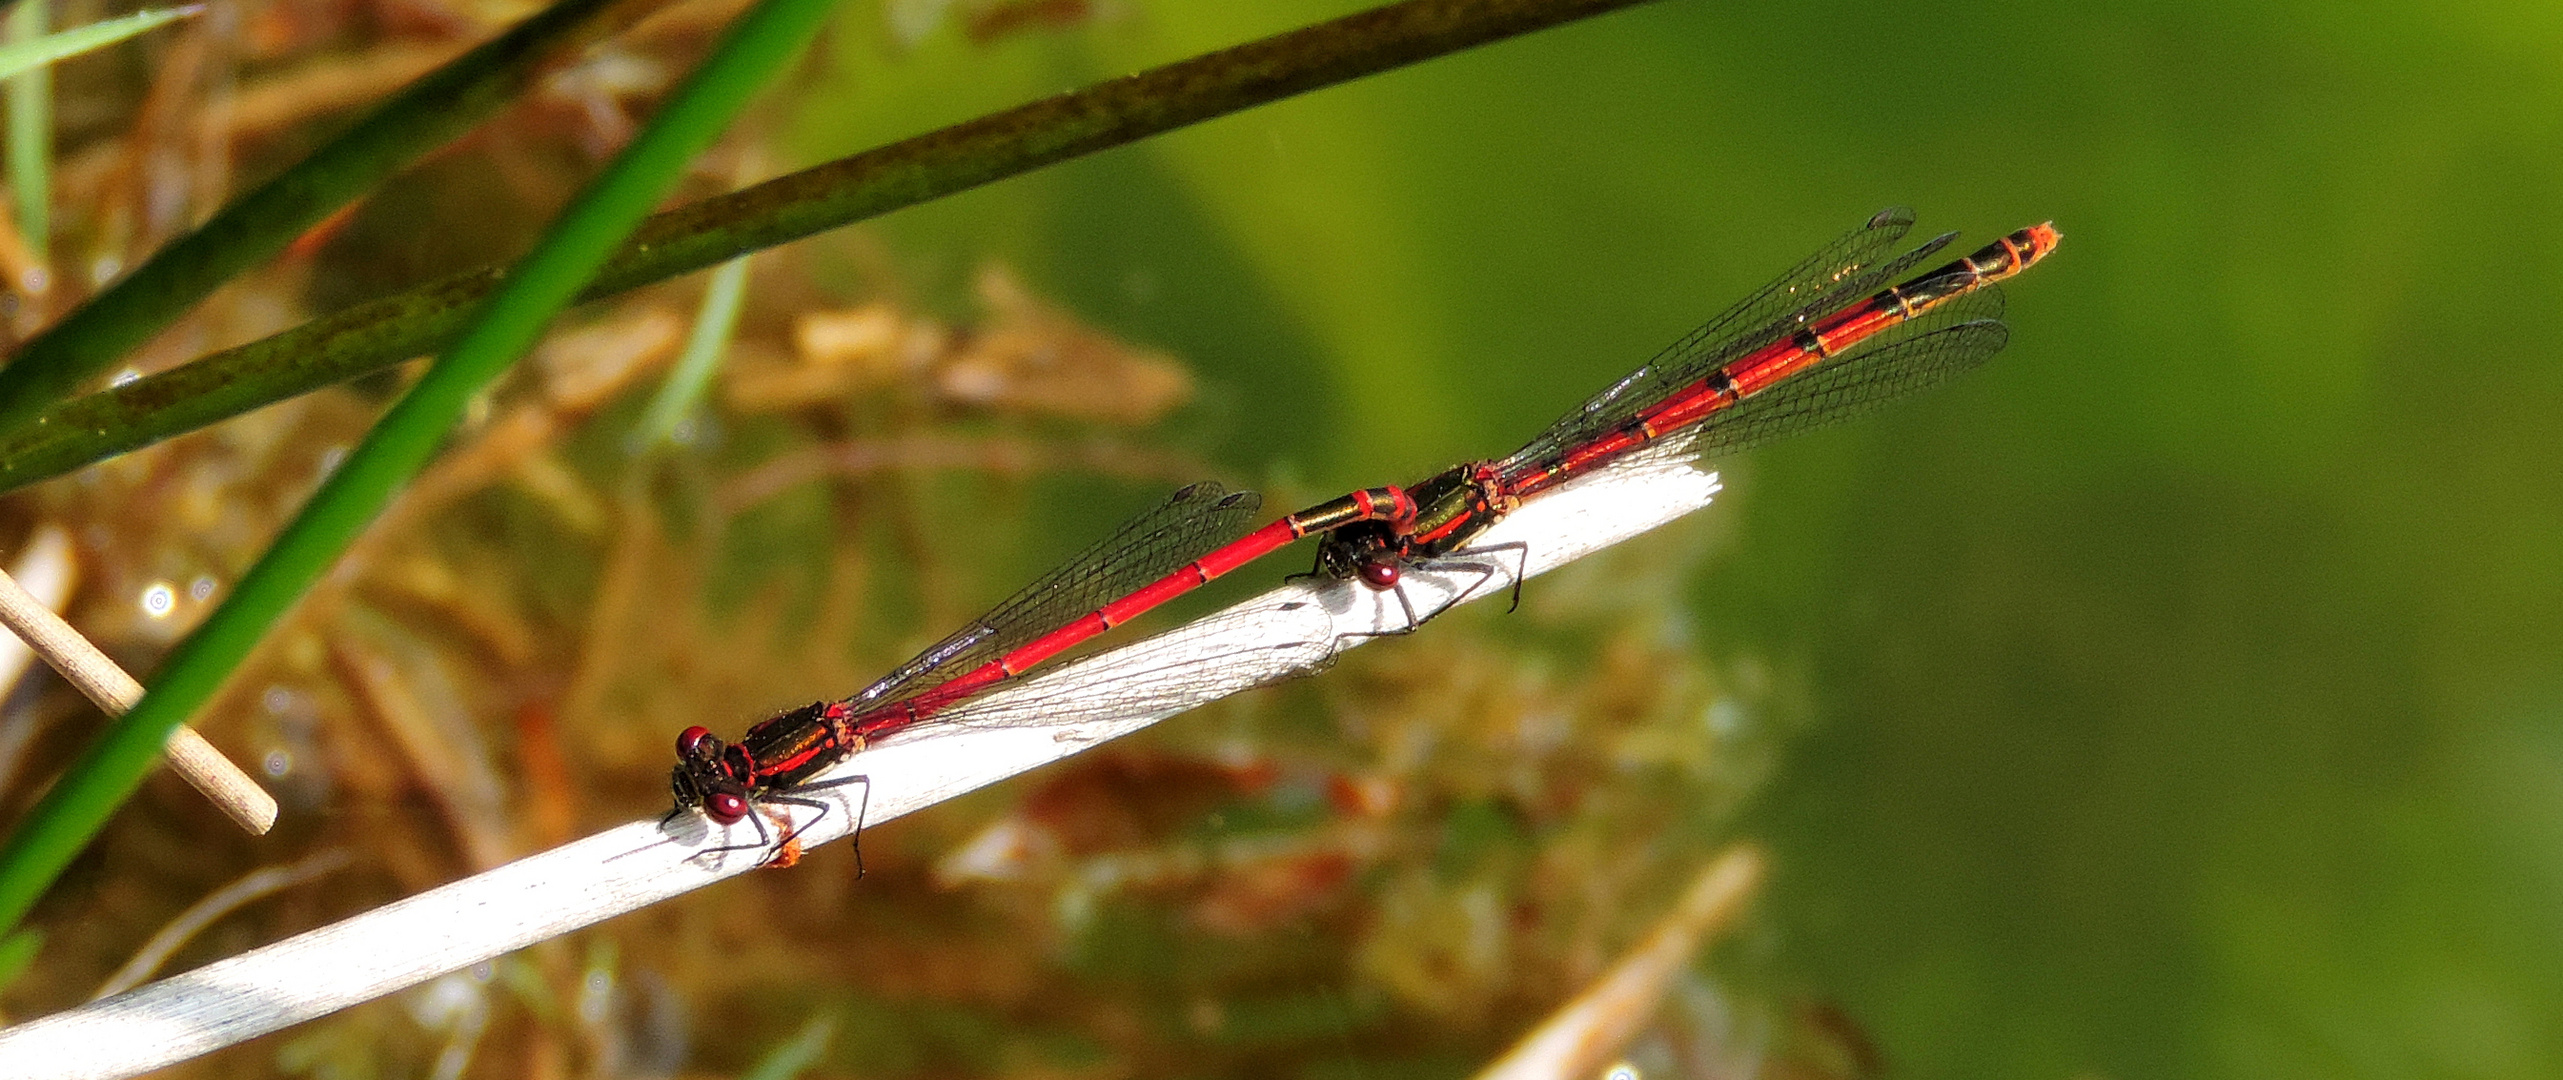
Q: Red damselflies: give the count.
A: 2